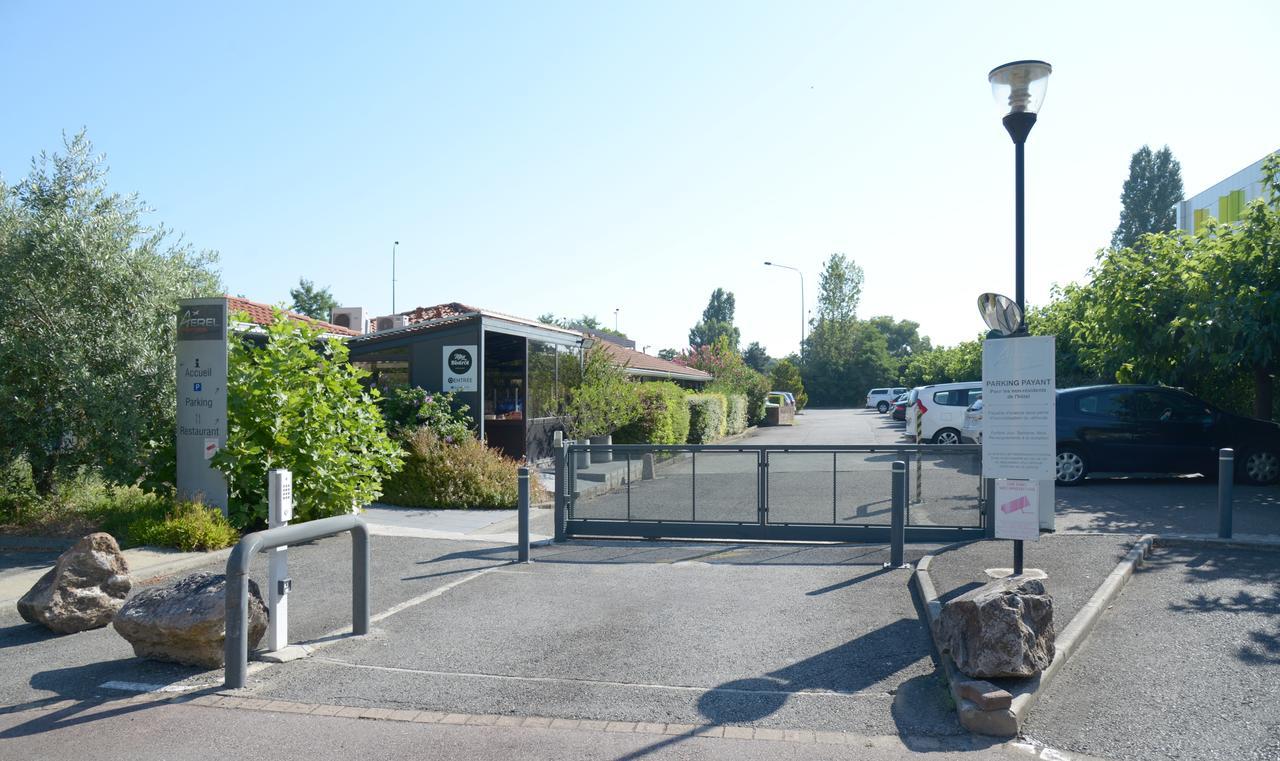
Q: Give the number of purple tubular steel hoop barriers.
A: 0